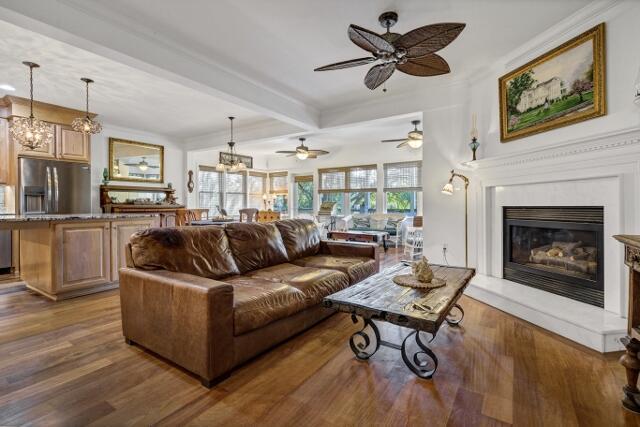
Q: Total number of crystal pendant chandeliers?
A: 2